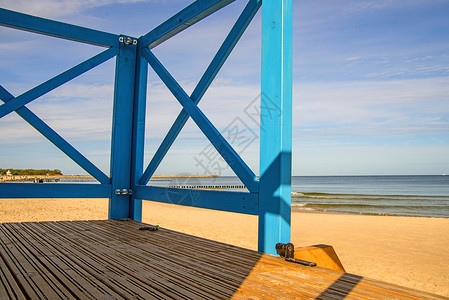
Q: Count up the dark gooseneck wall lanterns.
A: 0